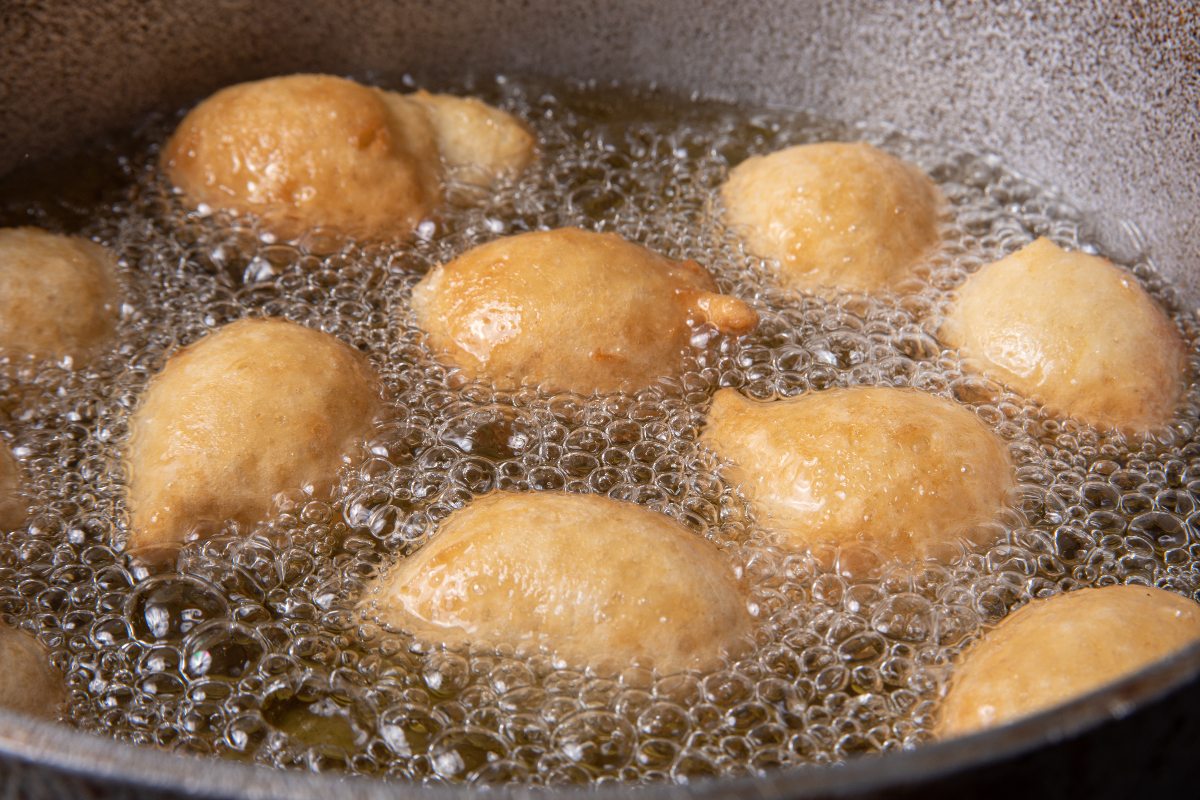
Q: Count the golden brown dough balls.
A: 11